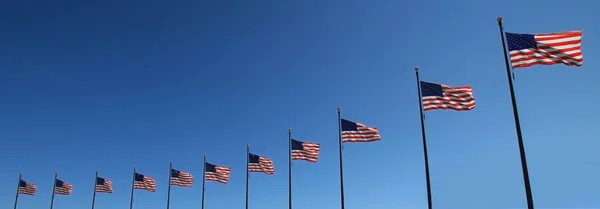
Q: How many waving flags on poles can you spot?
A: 11